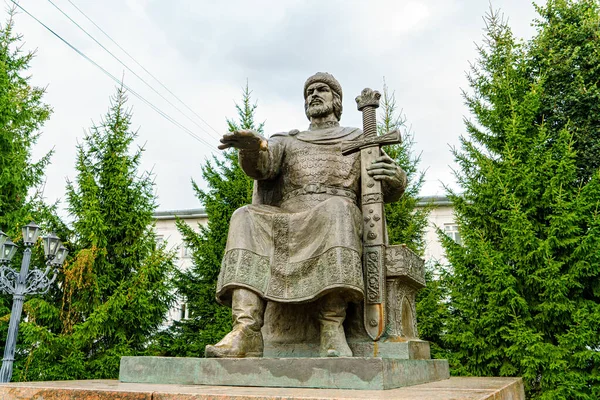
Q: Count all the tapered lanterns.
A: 5